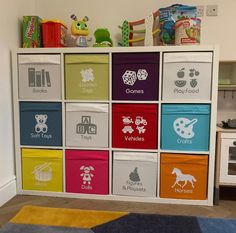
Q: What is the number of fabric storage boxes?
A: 12